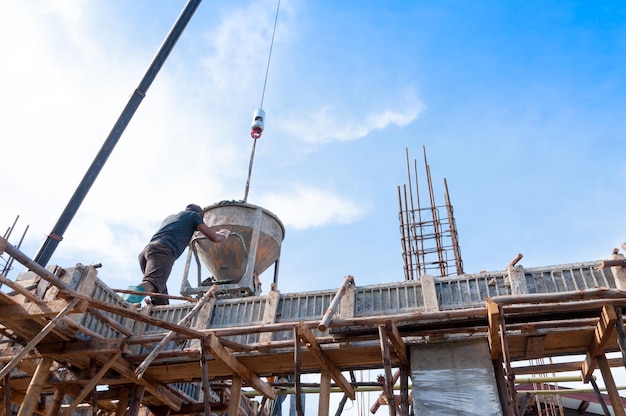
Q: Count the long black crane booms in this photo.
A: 1